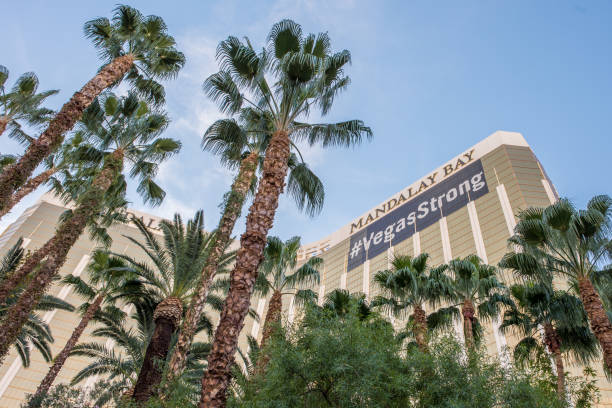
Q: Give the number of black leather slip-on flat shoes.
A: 0